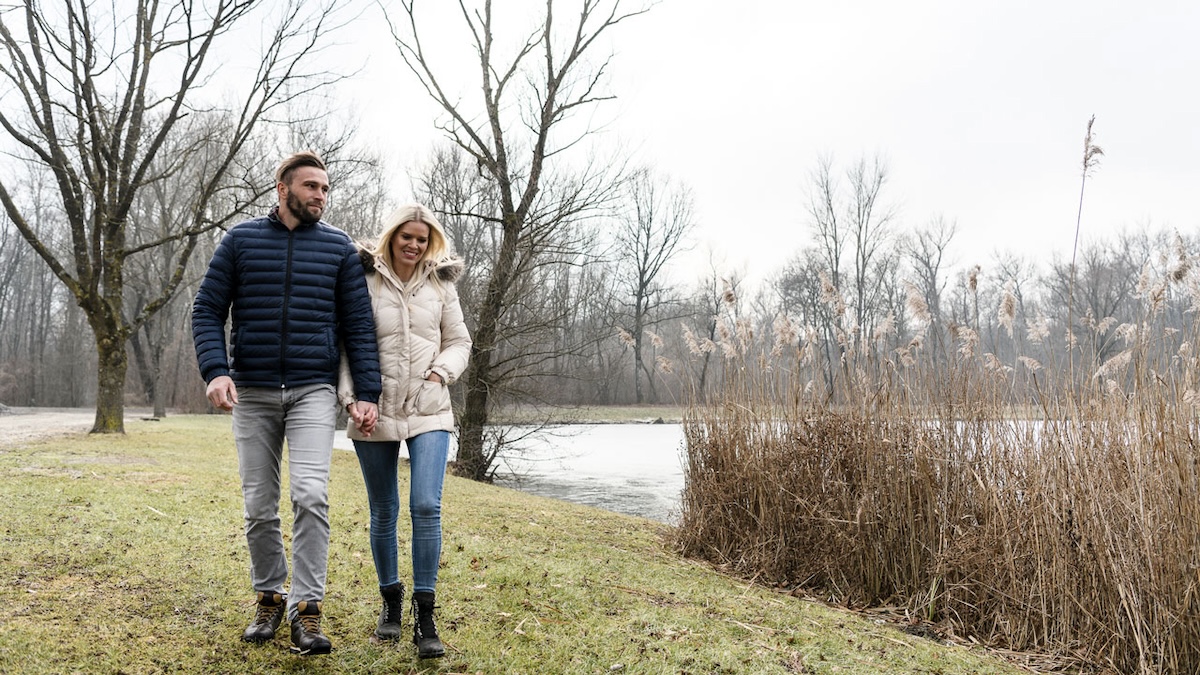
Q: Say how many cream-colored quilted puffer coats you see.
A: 1